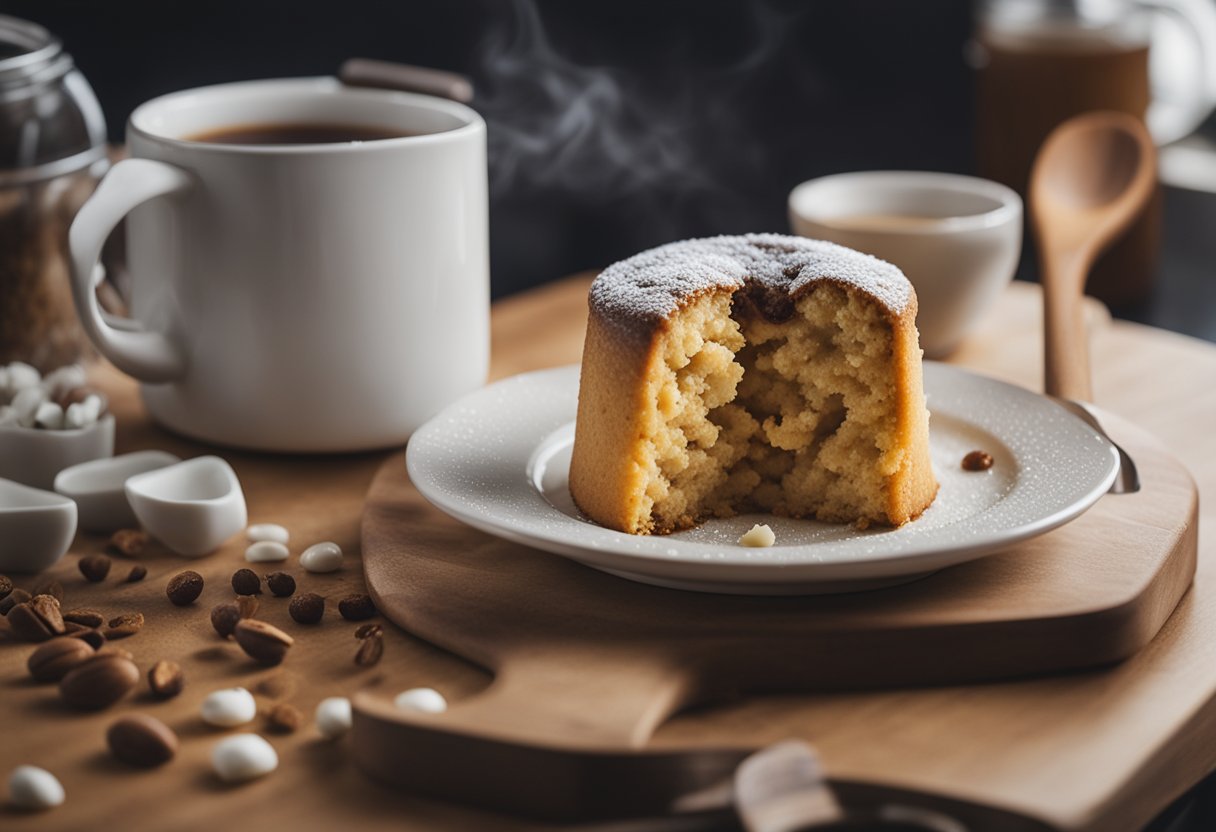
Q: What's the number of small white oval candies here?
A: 8